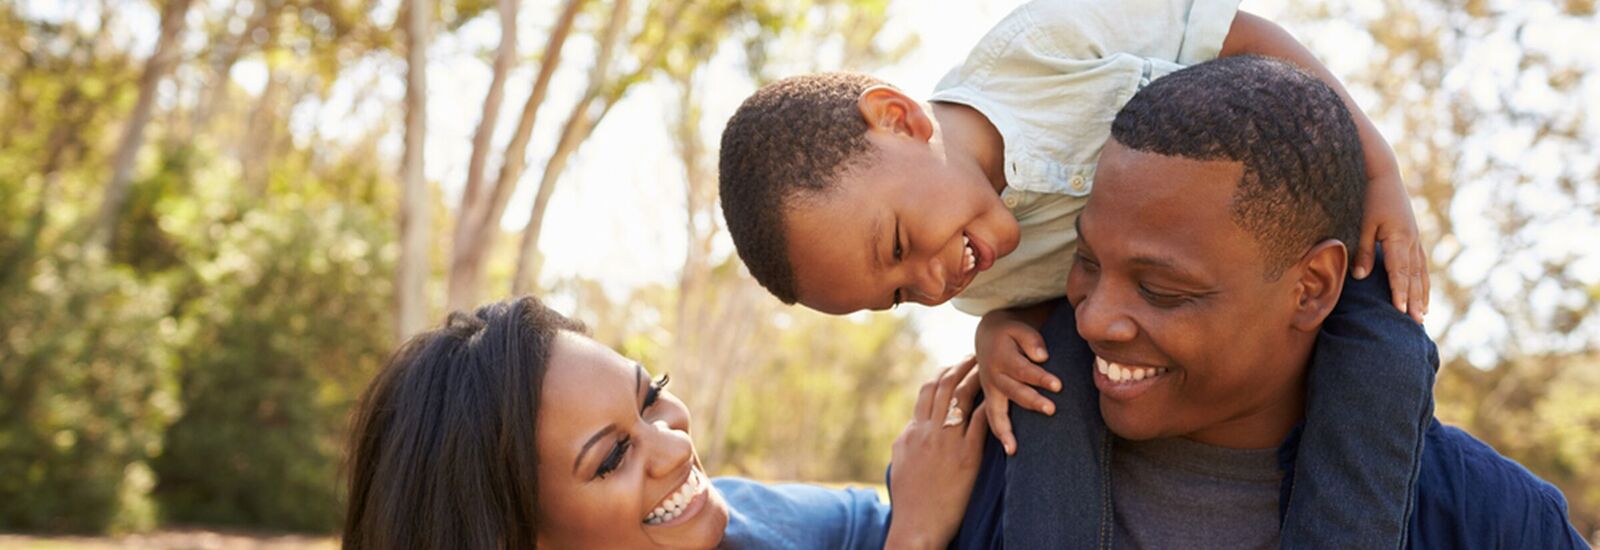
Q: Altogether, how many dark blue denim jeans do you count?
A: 1